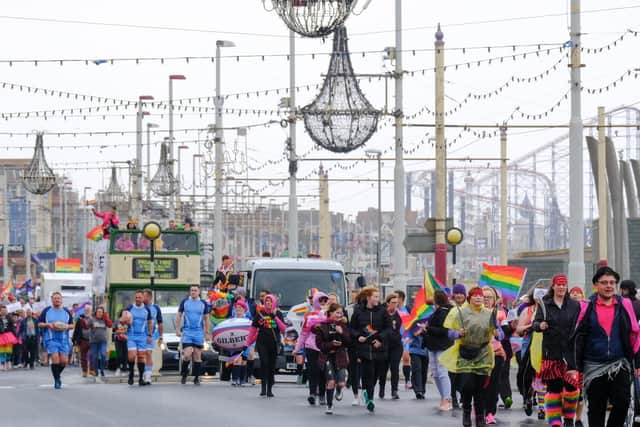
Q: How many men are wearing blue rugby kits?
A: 4